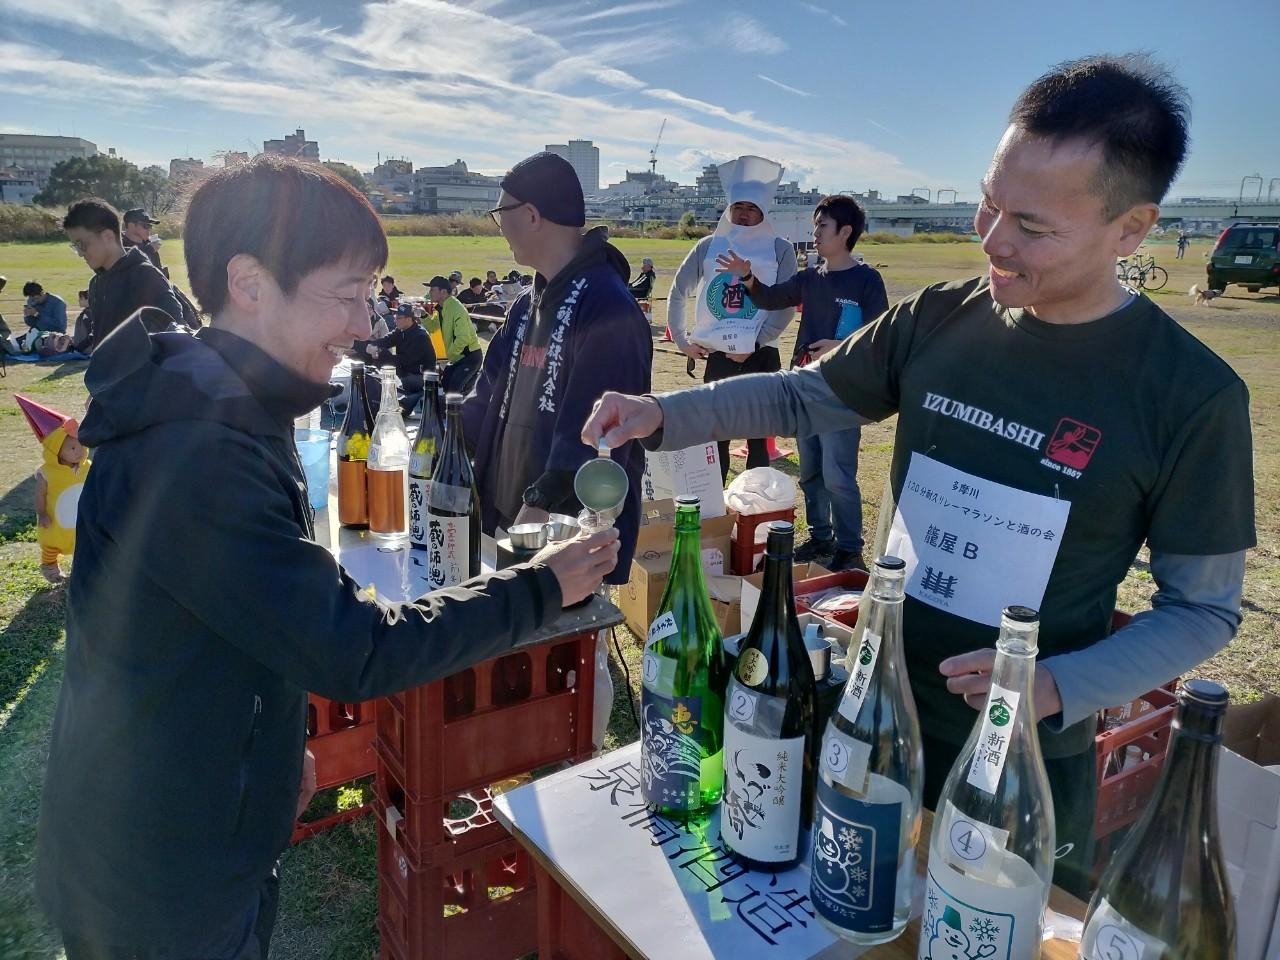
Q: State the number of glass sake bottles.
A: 9